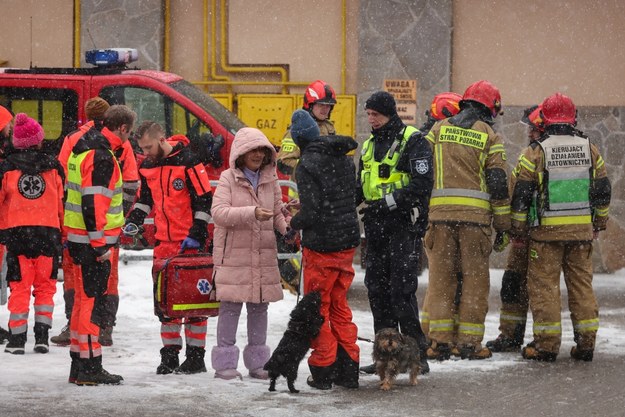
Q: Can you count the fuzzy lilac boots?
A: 2